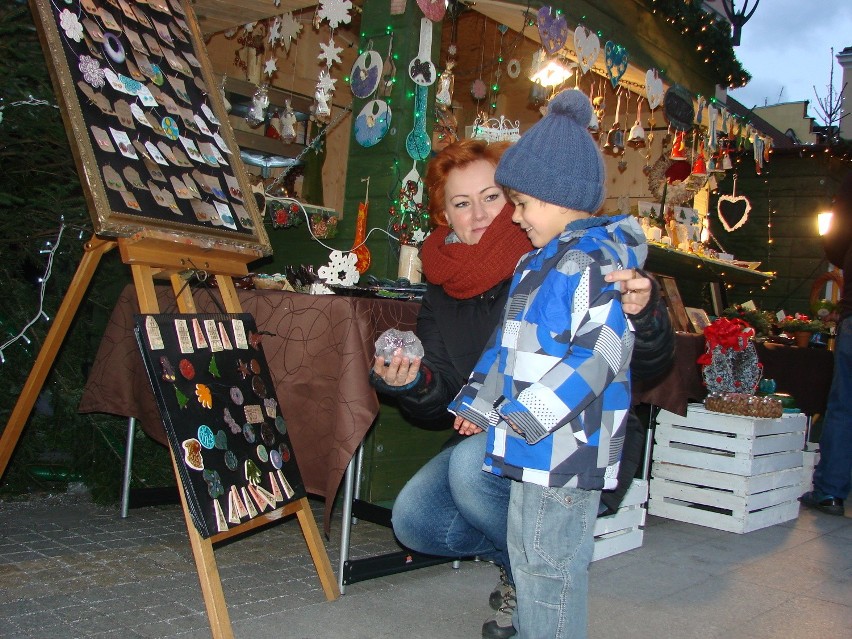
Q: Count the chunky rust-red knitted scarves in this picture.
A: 1